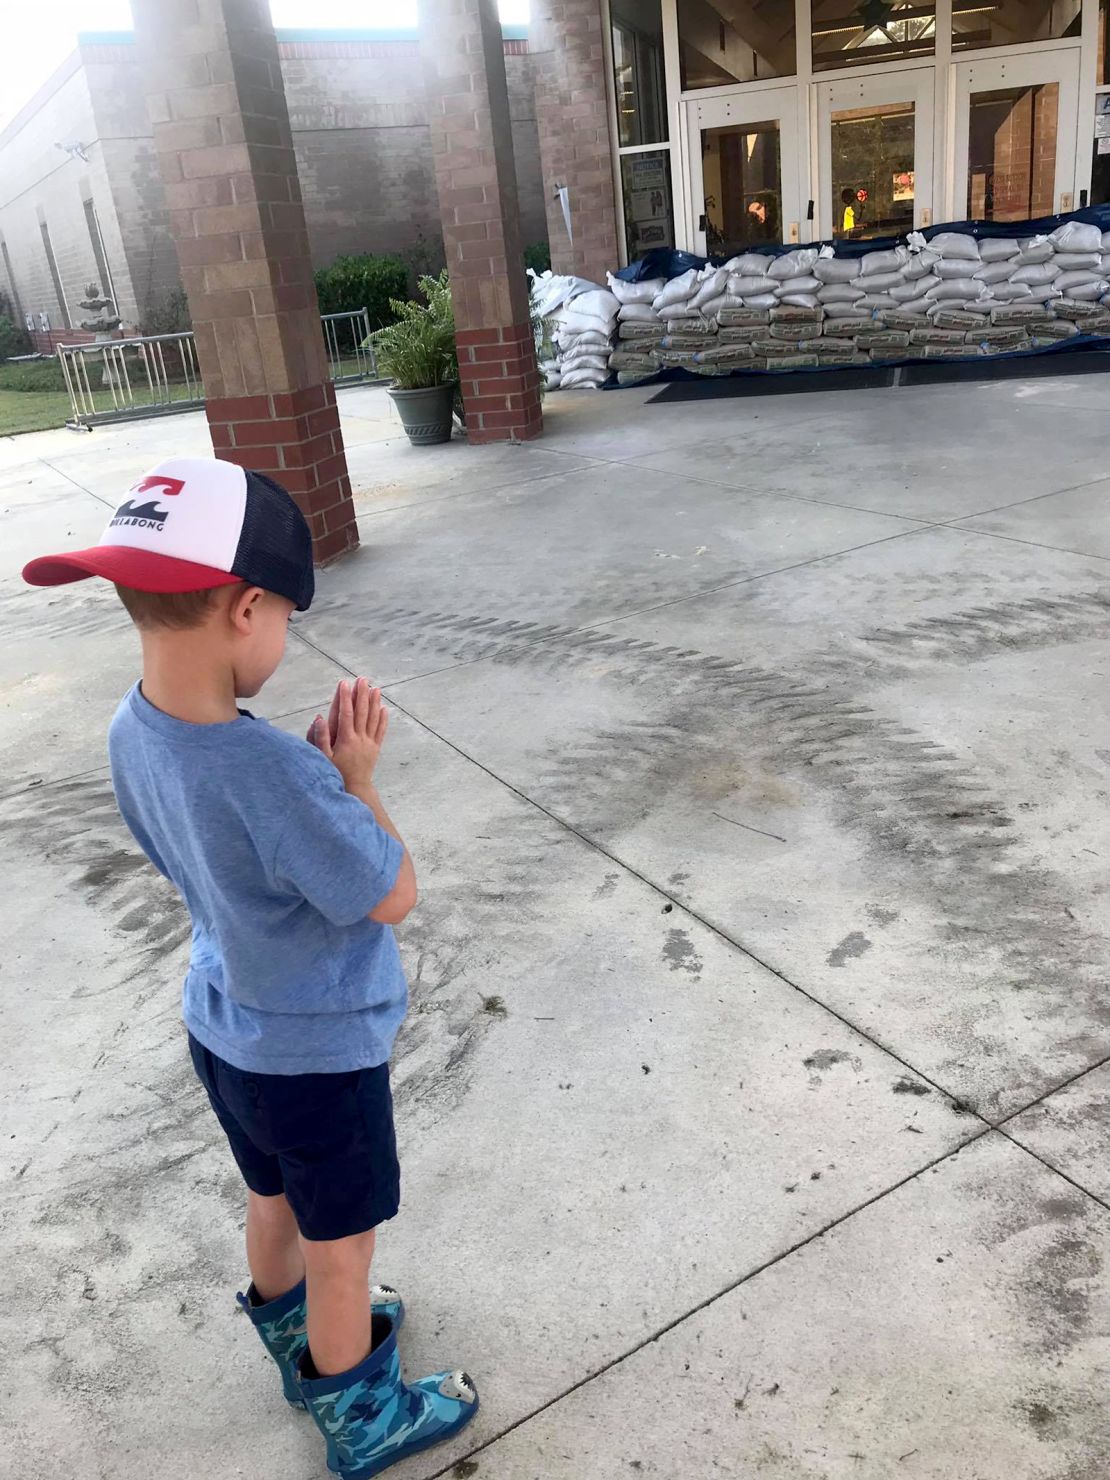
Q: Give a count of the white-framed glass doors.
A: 3